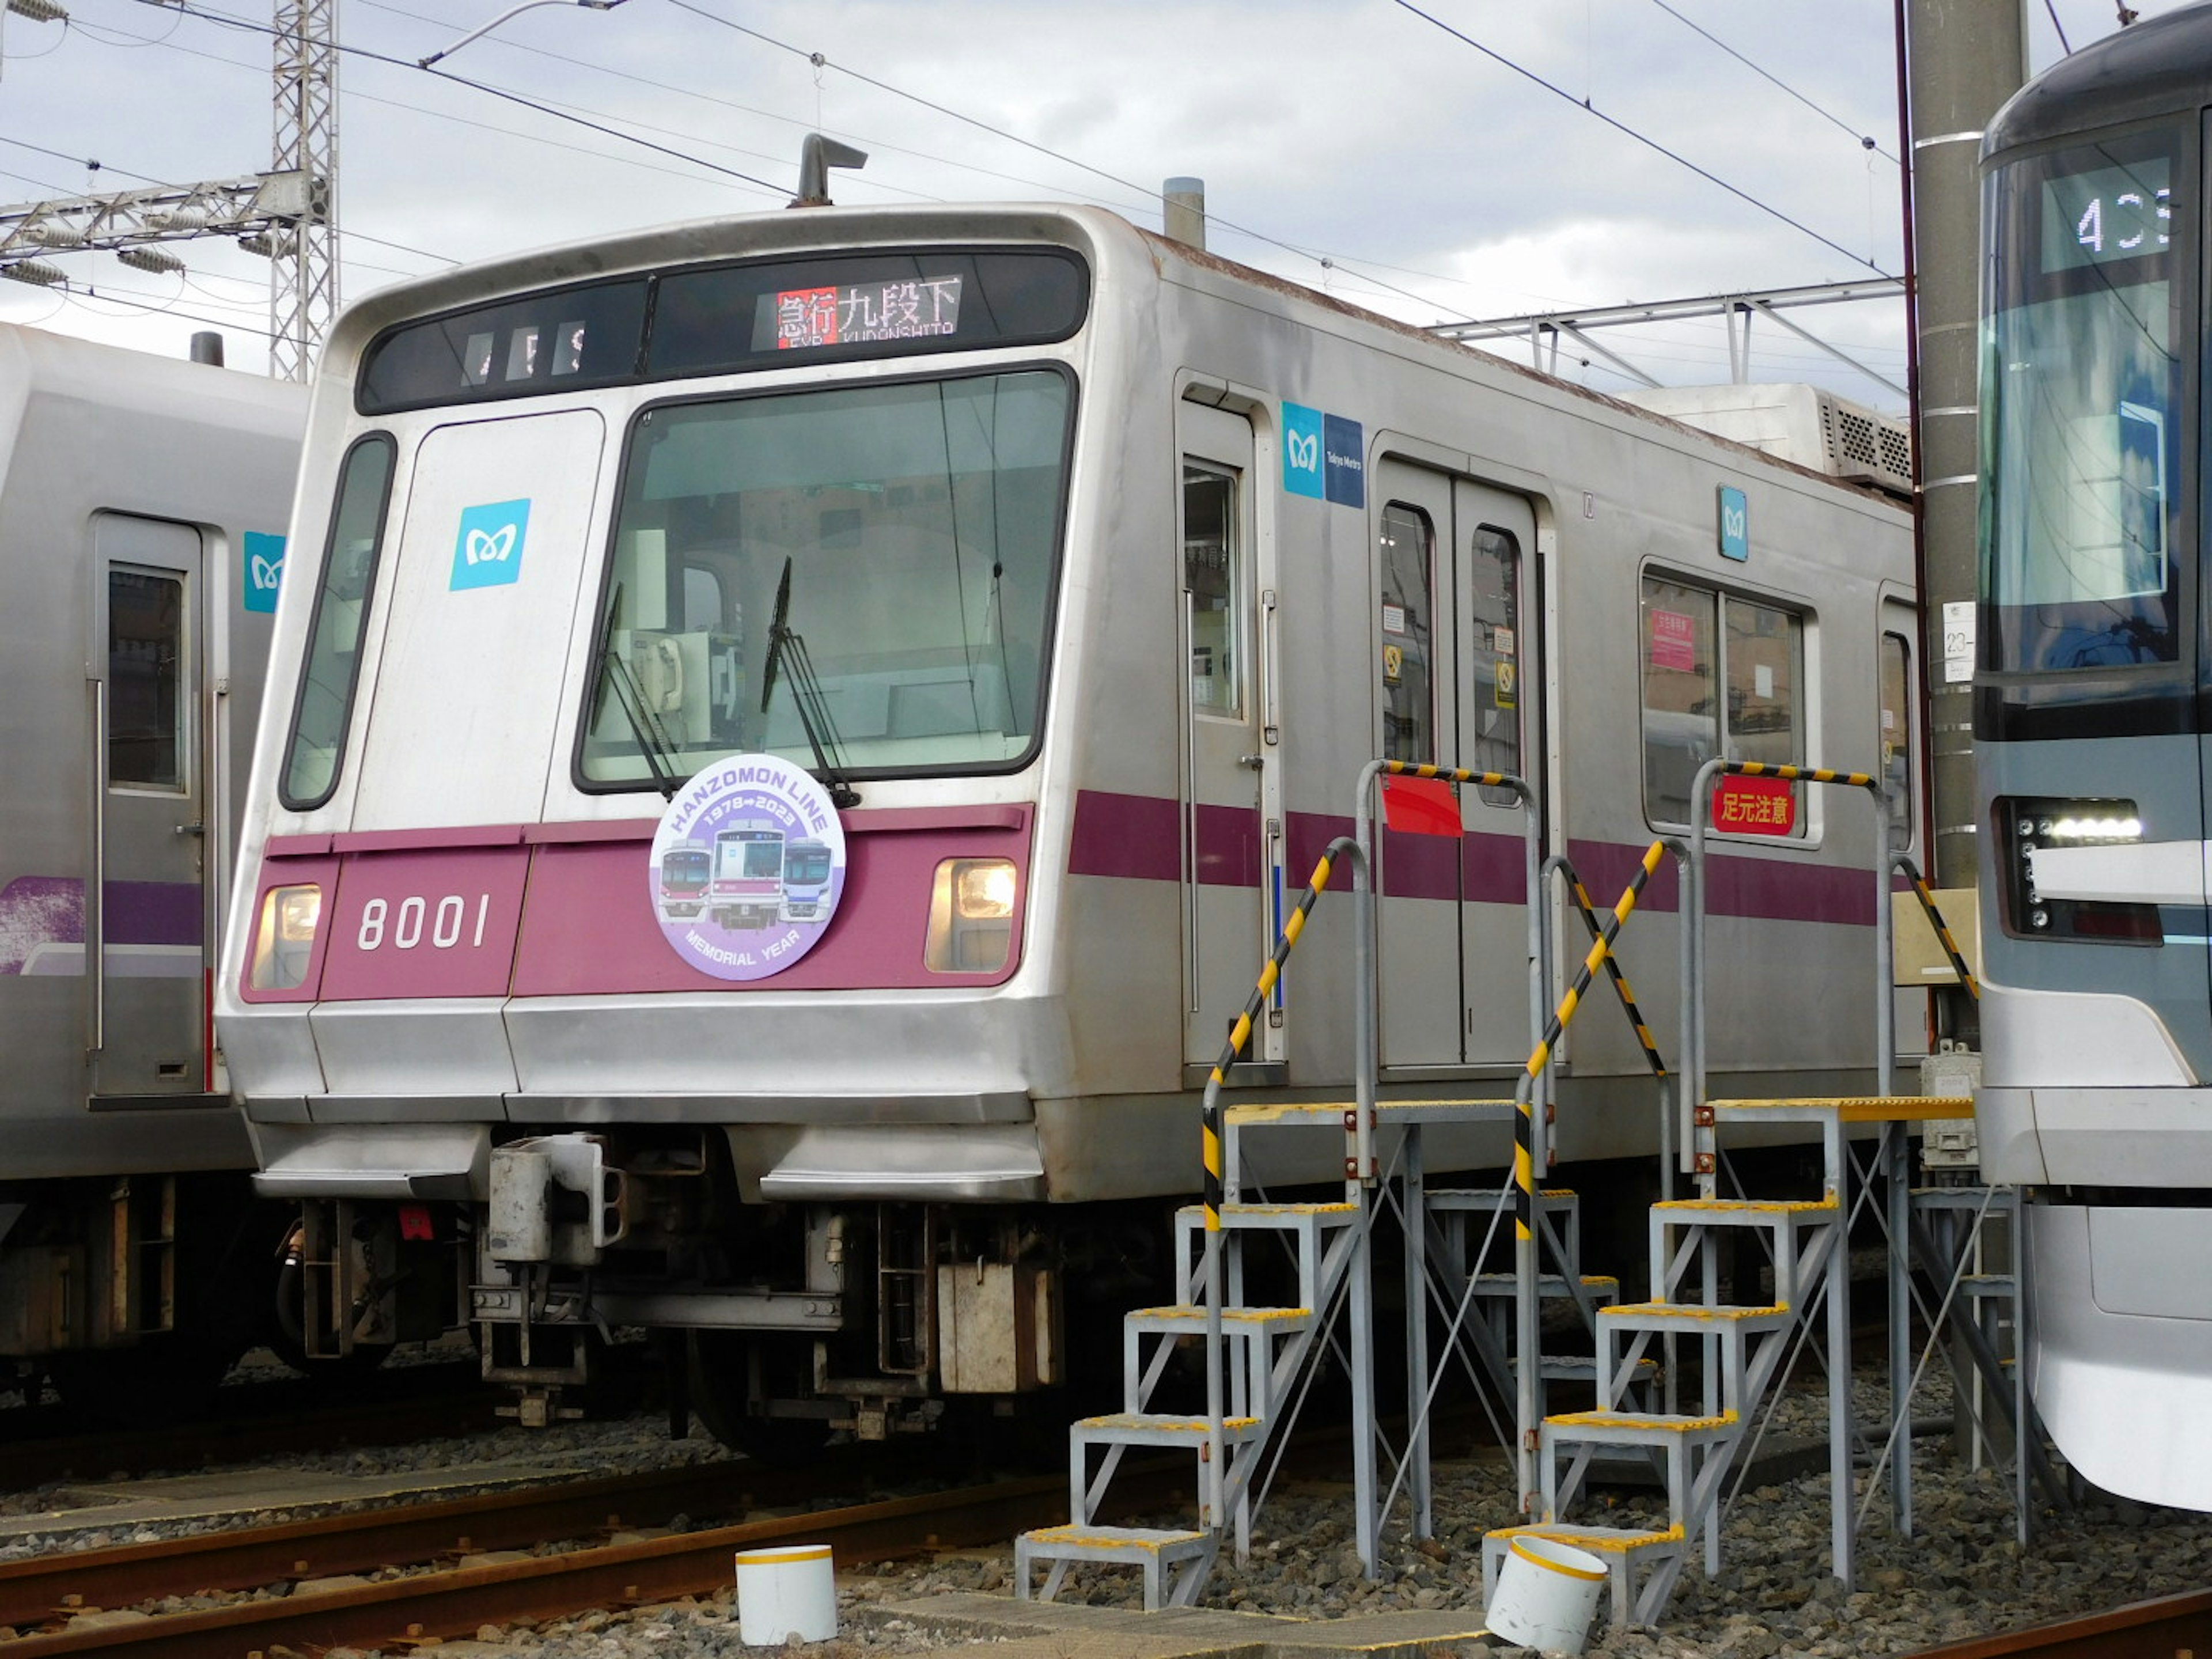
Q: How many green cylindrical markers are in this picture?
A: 0